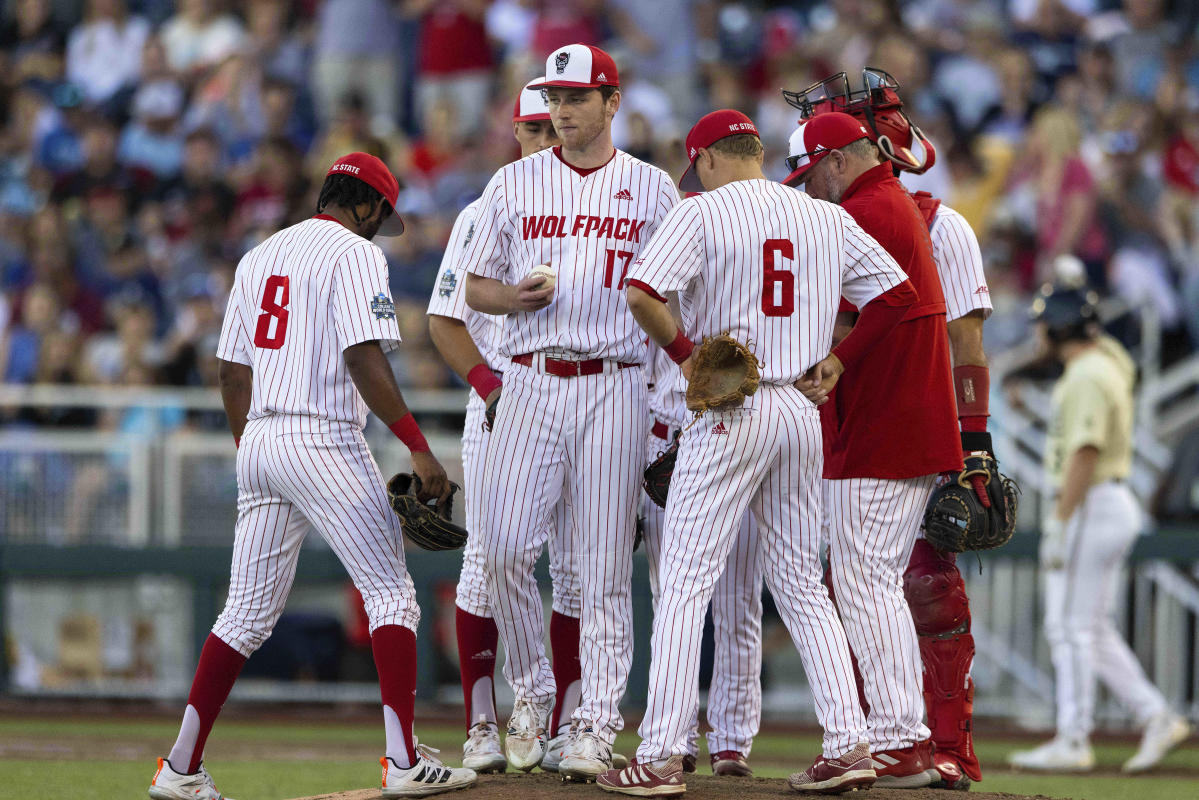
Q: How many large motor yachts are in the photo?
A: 0